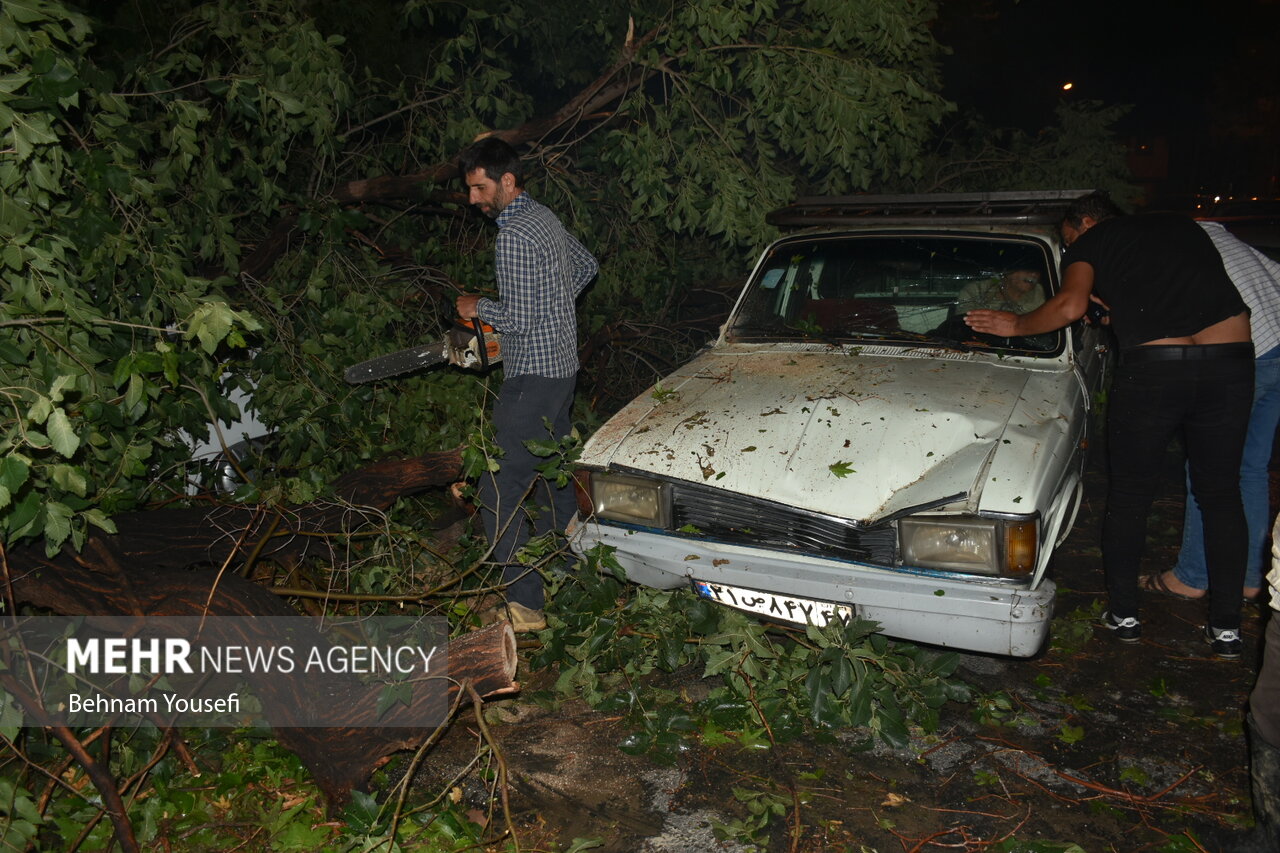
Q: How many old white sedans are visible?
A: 1